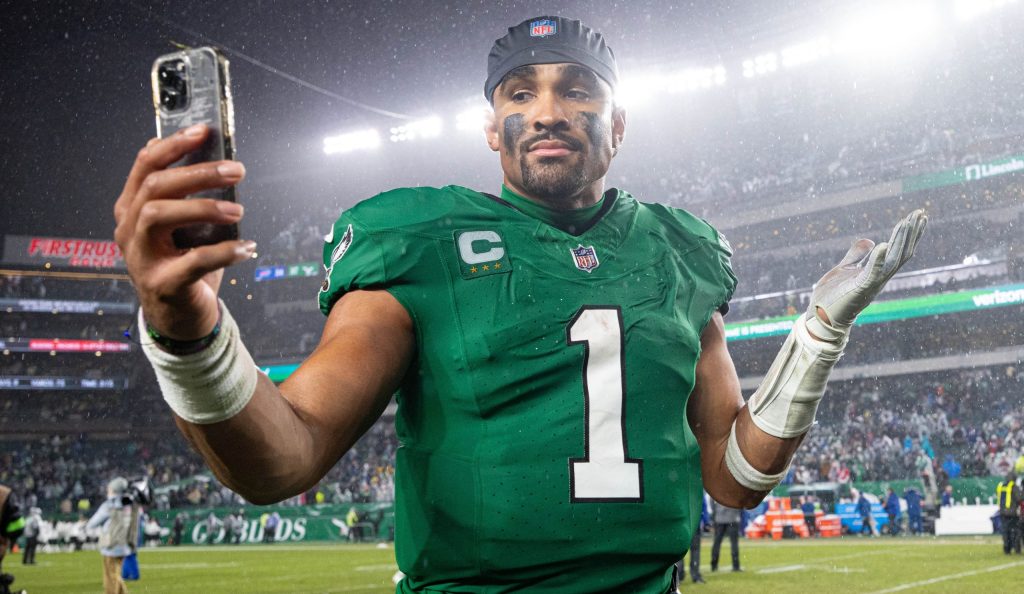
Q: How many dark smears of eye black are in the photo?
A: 2